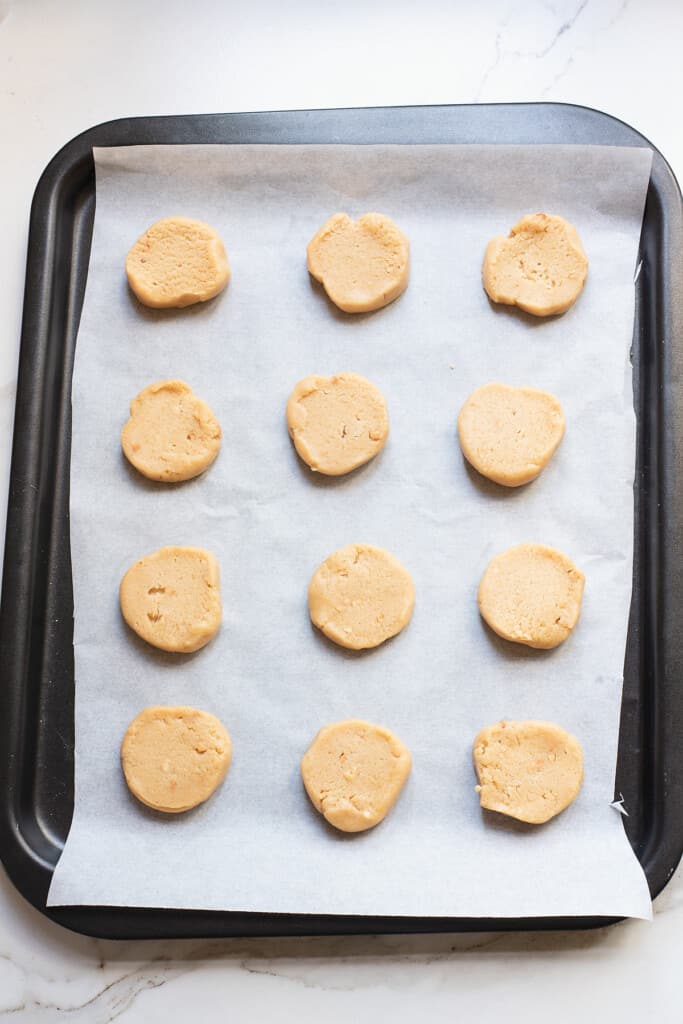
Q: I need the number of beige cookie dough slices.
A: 12